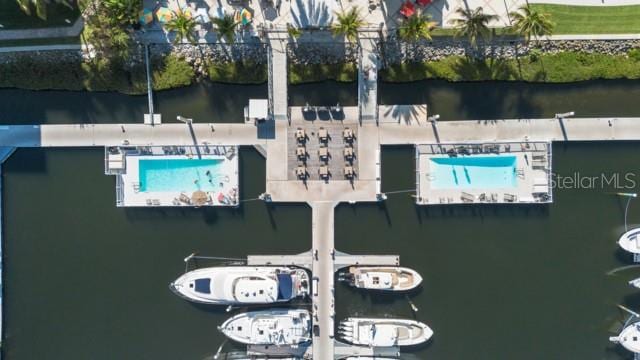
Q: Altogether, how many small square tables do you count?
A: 9